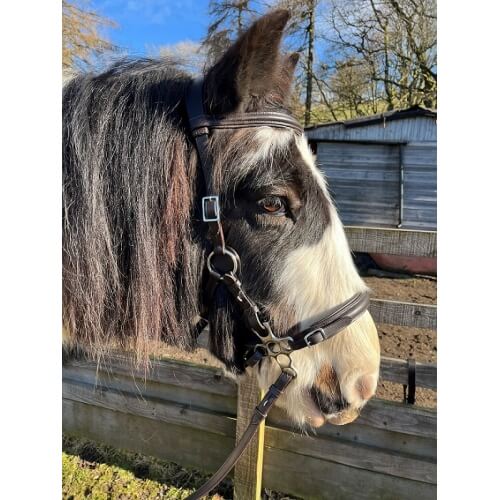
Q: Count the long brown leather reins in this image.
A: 1